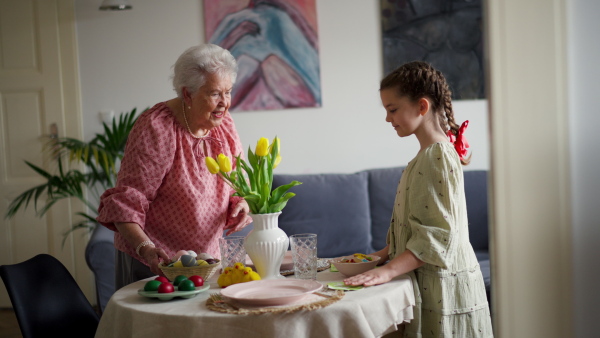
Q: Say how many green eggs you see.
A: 3